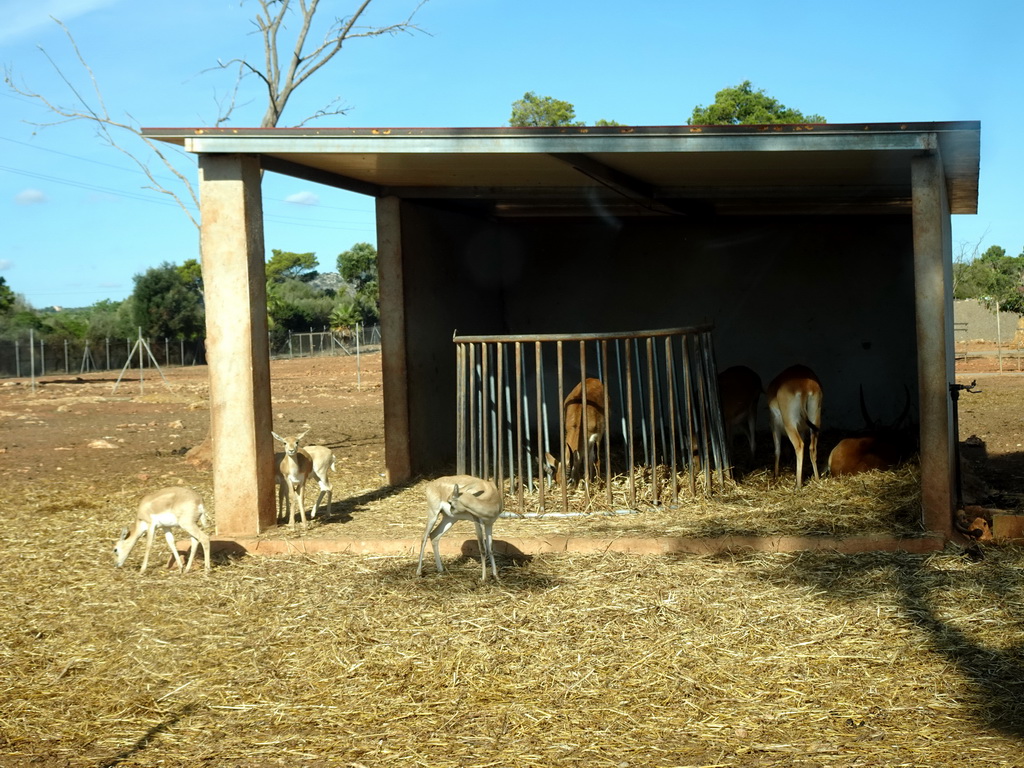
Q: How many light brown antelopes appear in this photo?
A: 4